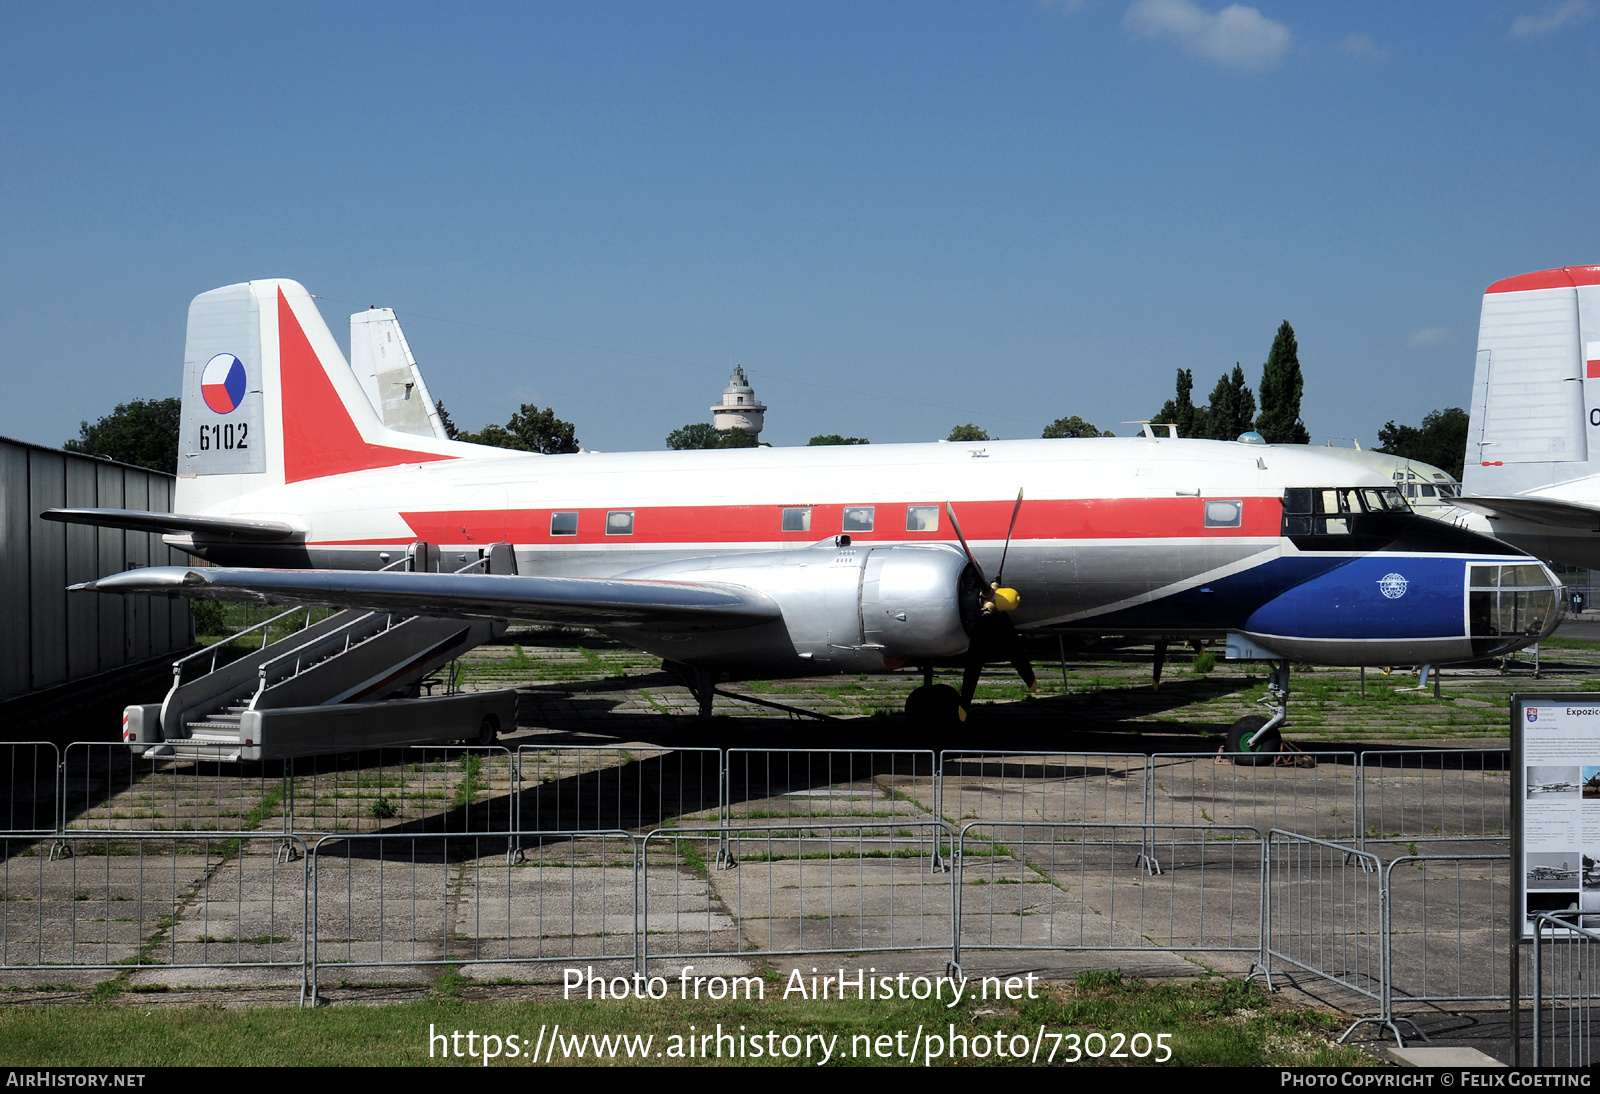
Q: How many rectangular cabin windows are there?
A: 6